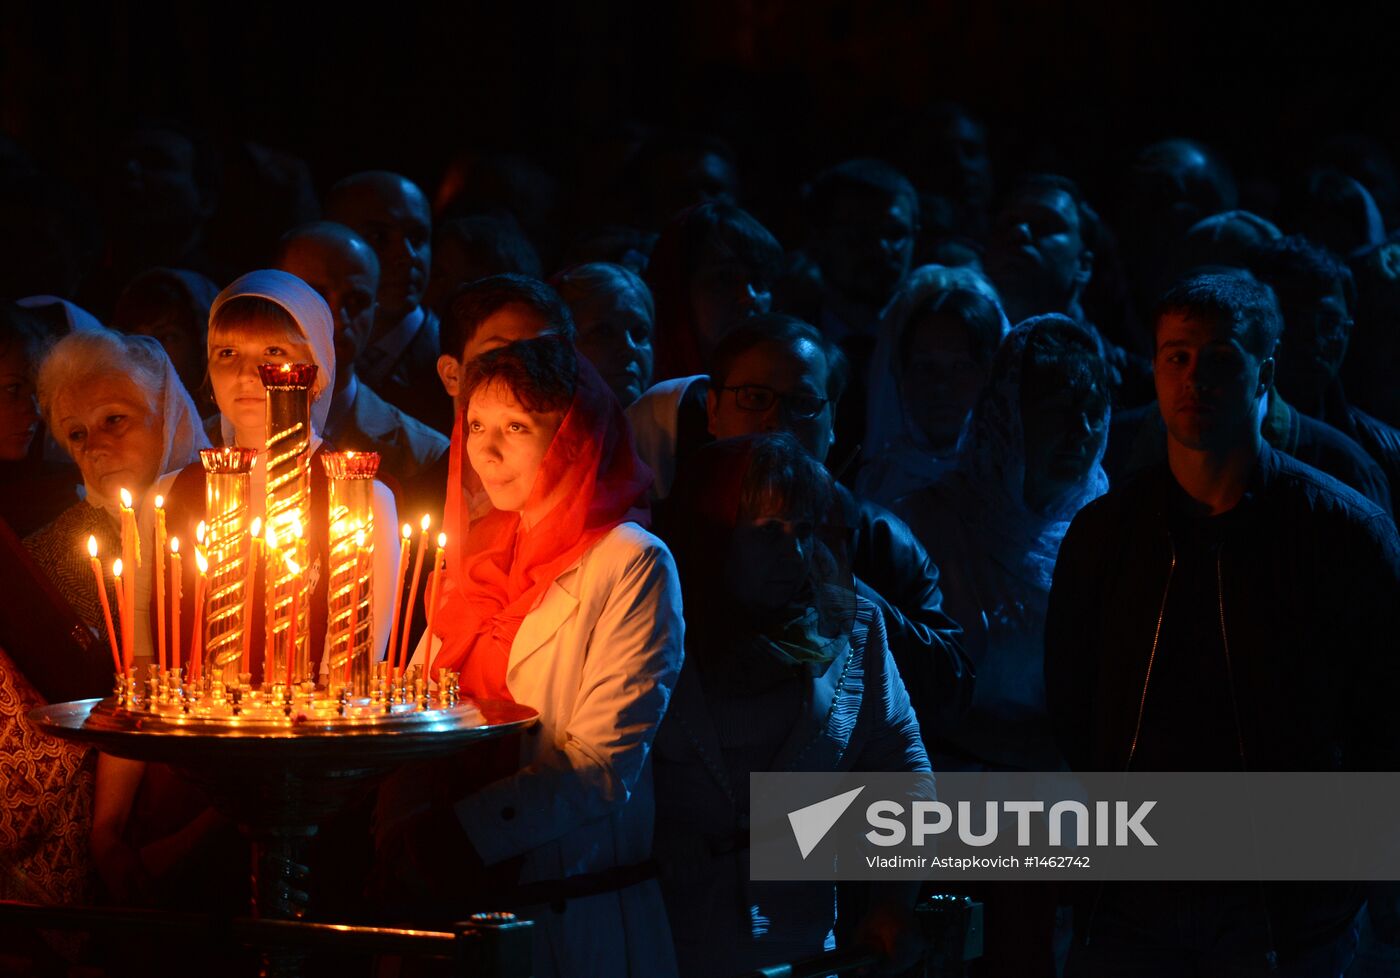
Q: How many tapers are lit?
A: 15